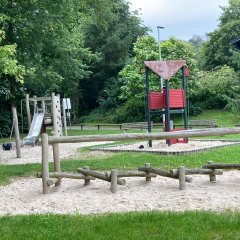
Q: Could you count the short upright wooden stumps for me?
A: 5